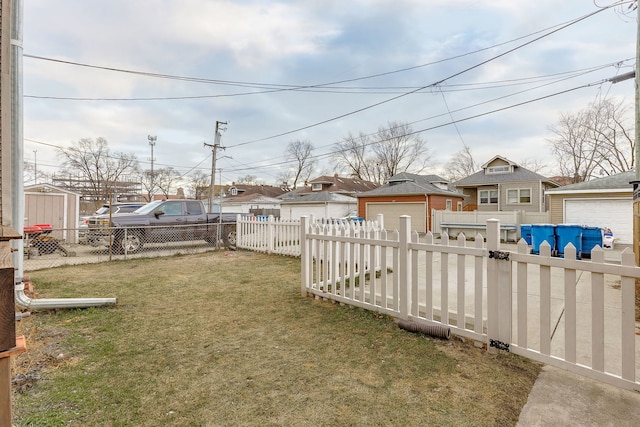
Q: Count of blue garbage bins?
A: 4